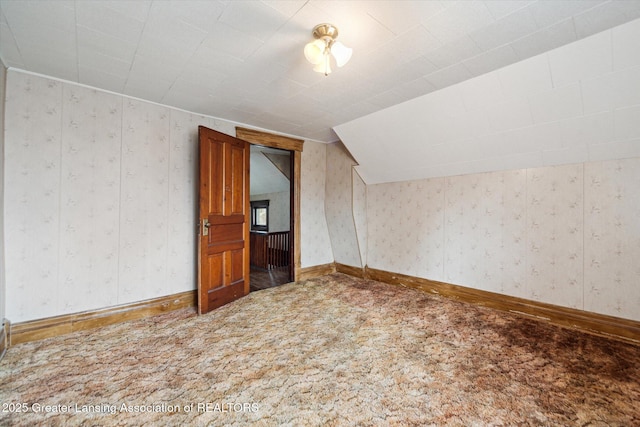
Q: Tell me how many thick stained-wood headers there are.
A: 1